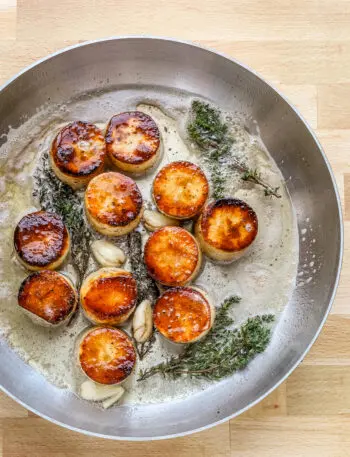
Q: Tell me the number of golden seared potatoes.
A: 11